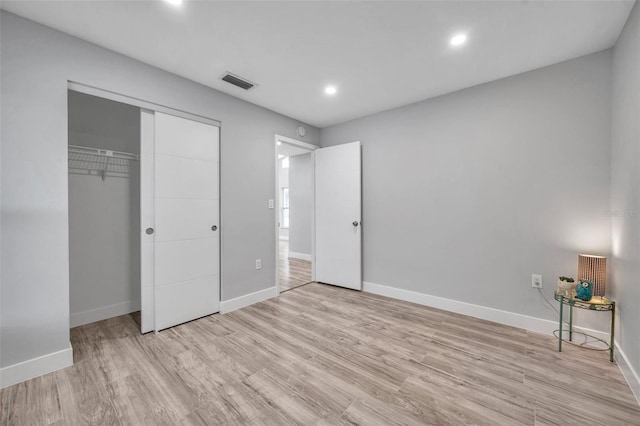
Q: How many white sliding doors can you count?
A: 2